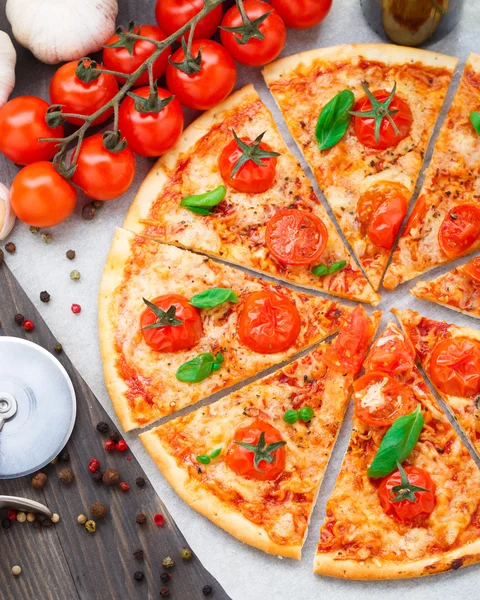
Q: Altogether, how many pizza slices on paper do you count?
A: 8